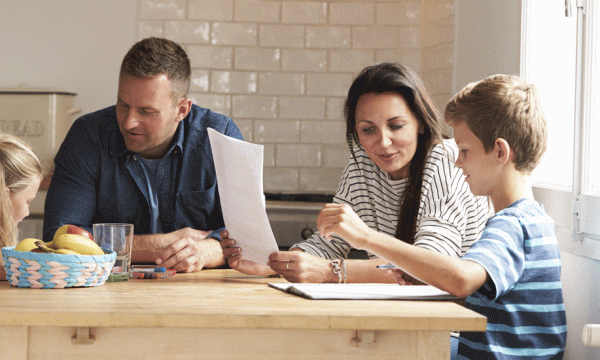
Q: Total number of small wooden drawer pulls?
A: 2